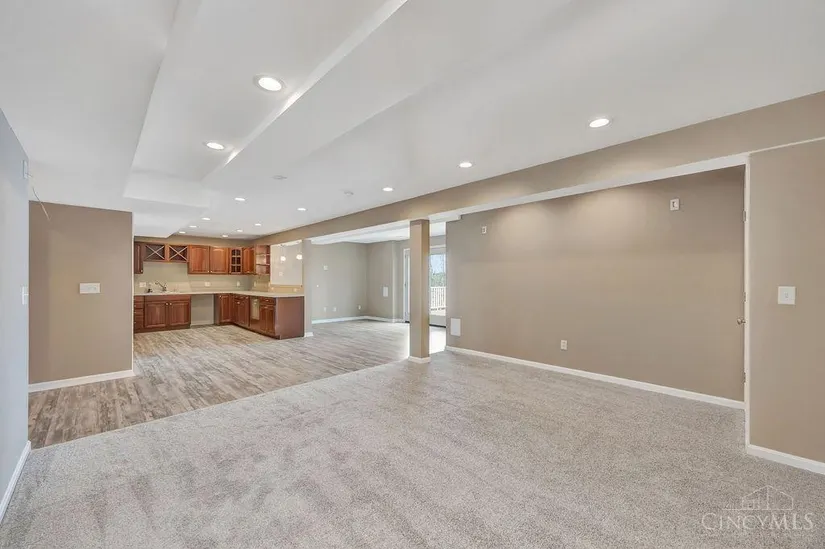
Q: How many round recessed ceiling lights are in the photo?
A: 13